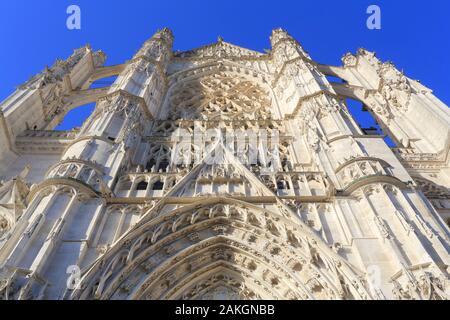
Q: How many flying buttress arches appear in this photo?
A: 4